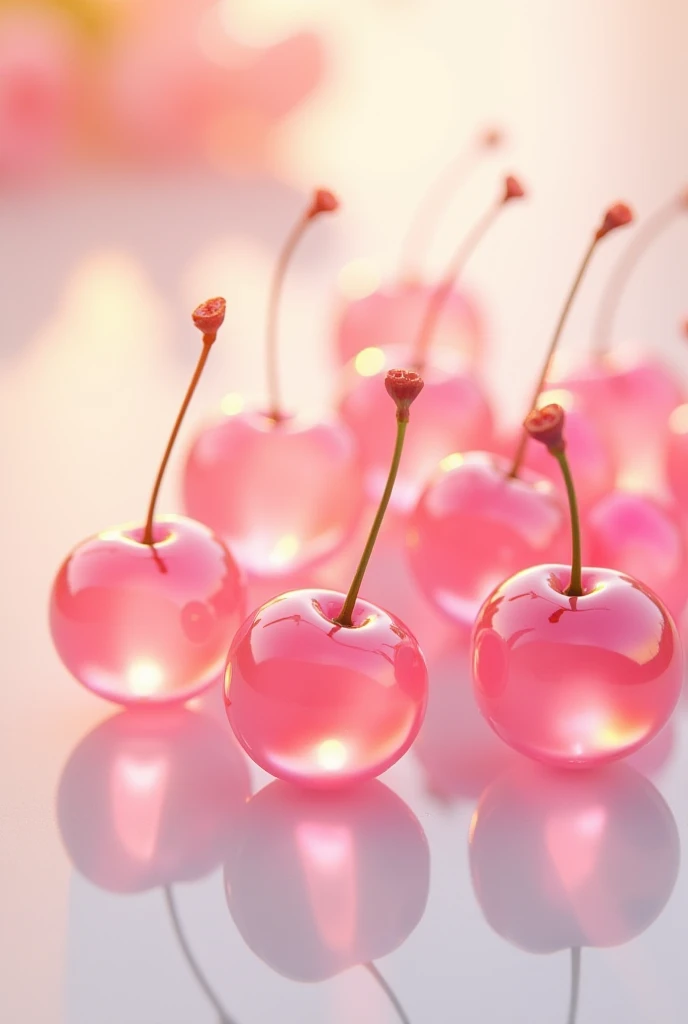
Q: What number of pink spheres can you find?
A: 11